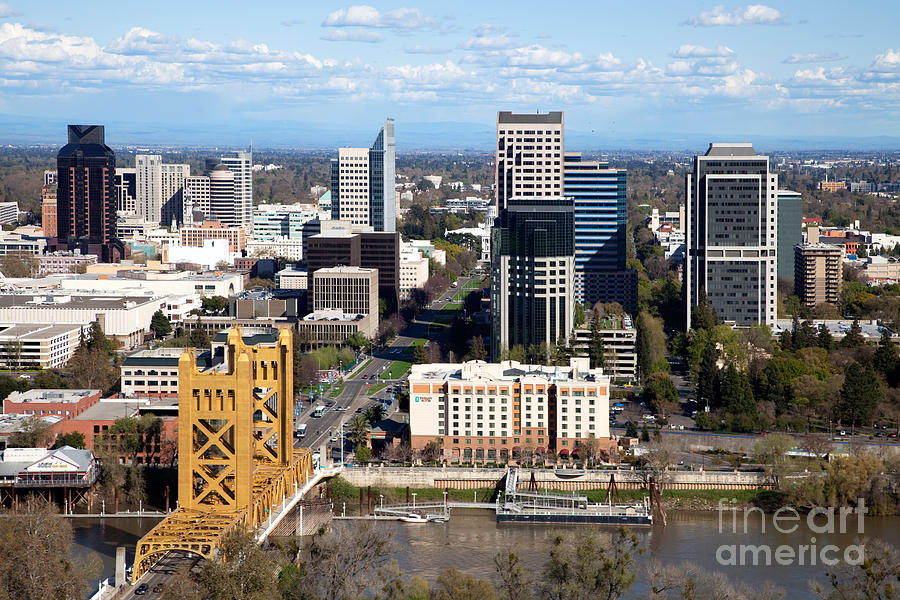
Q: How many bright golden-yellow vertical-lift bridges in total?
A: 1